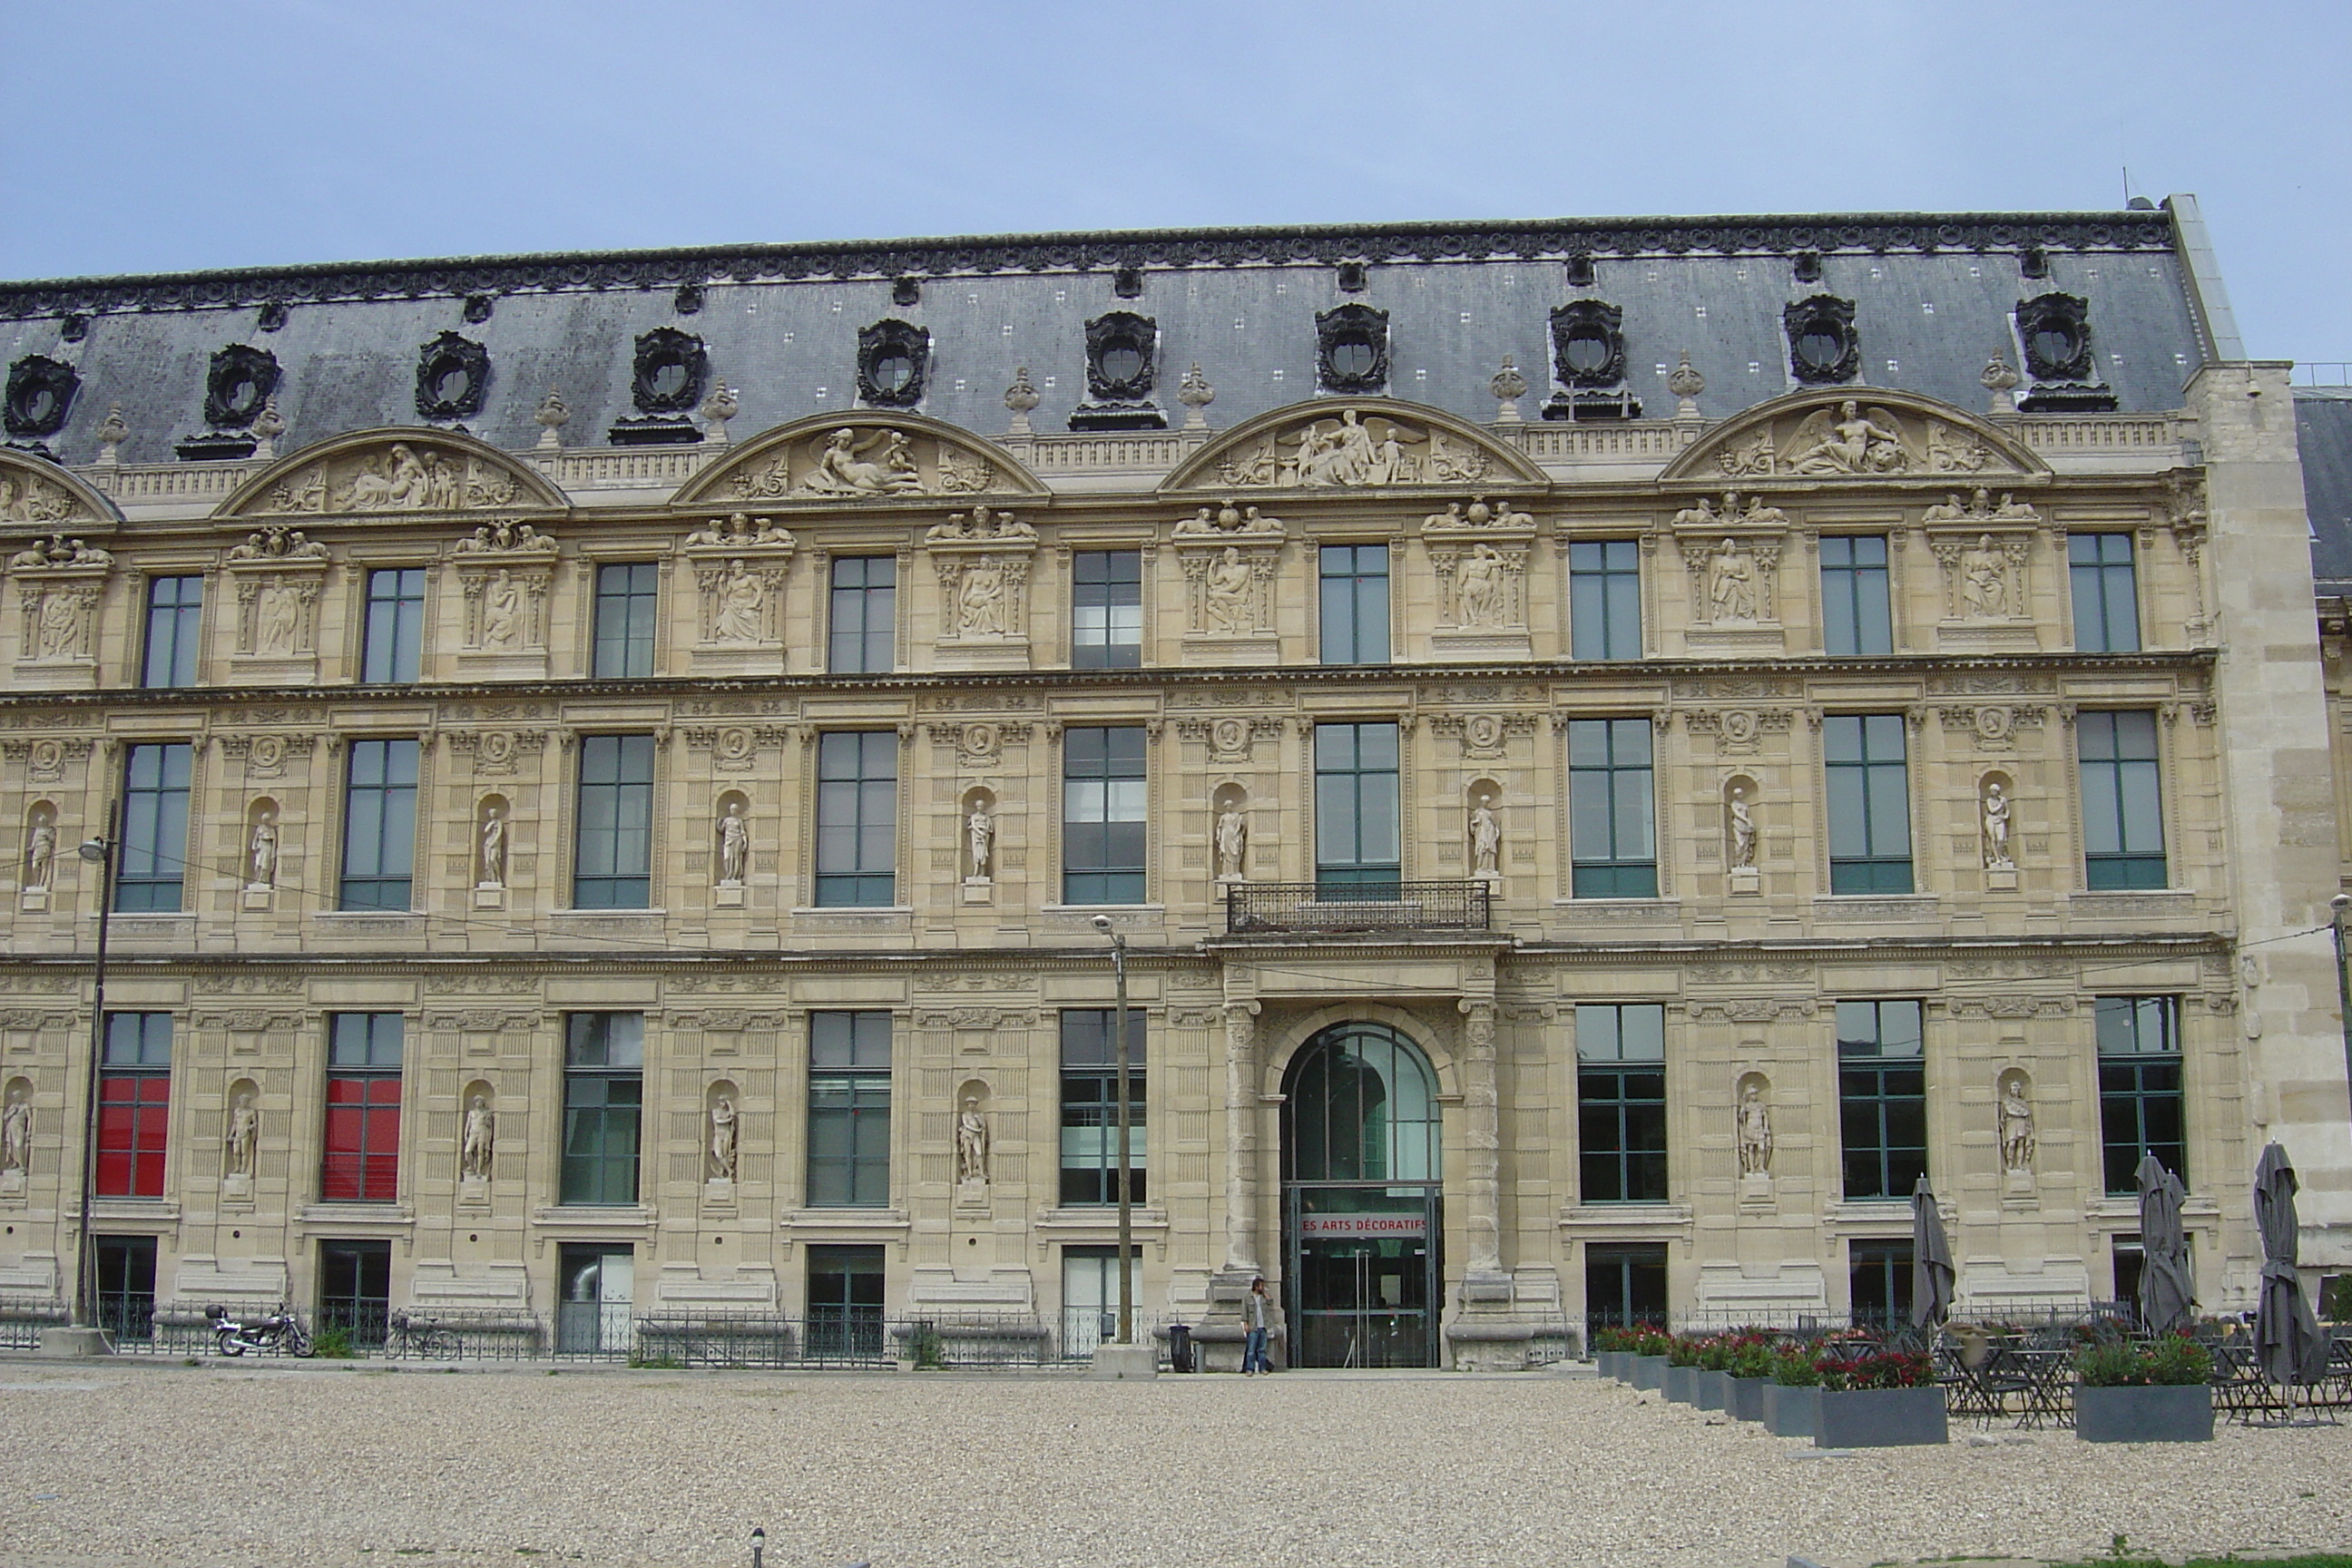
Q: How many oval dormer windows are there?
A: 10